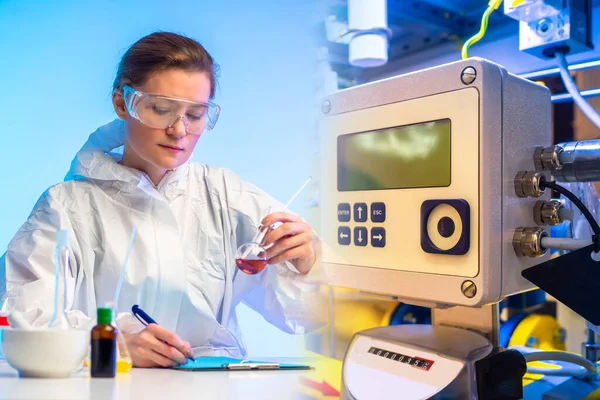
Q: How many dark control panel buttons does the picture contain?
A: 6